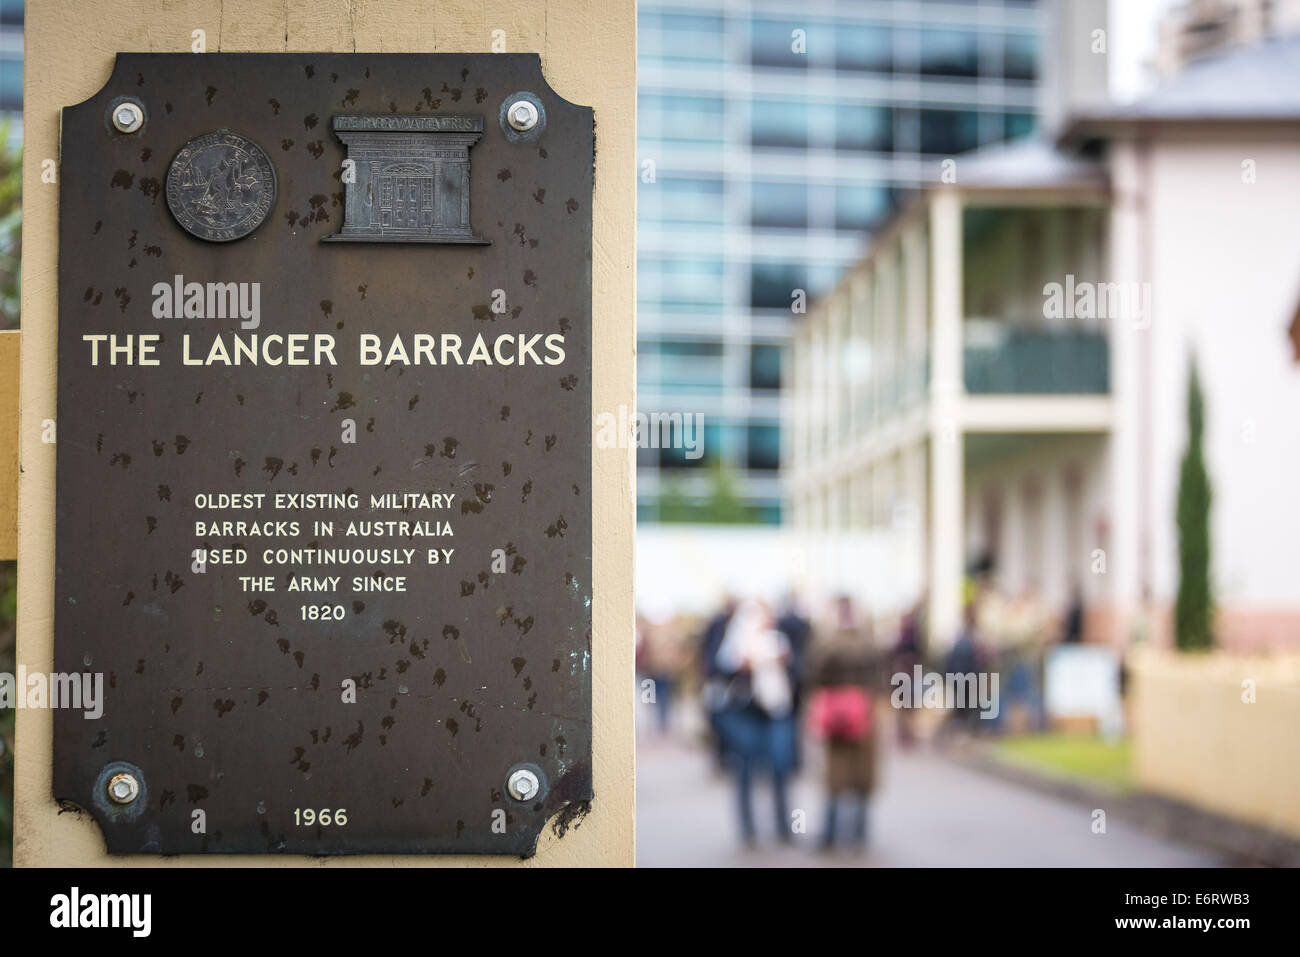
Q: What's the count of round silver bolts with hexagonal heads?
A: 4